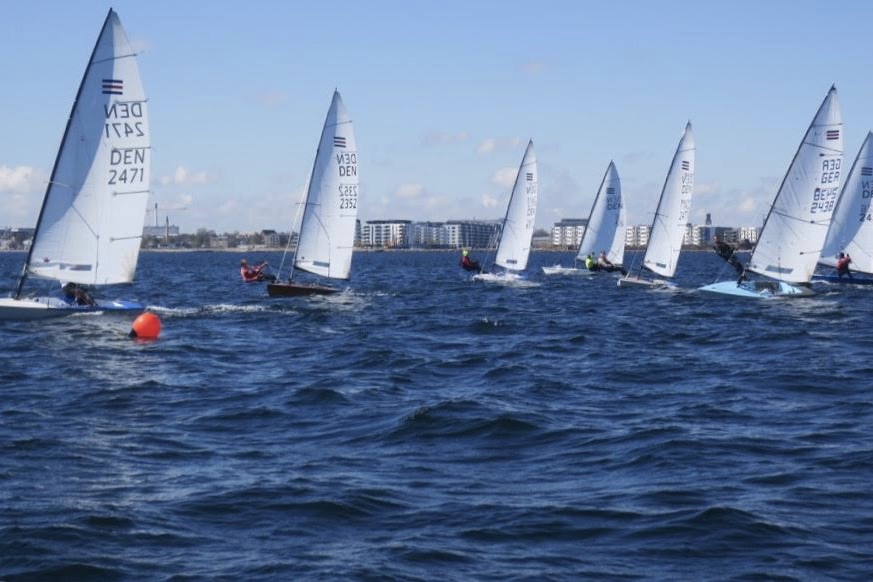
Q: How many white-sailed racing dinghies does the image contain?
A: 7